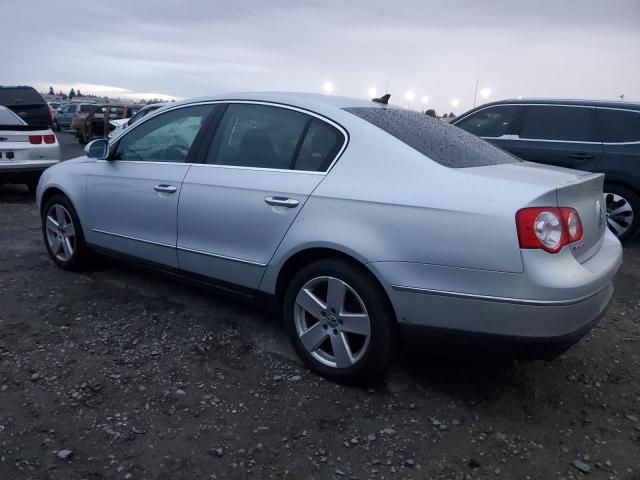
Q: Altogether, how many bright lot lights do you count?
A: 6